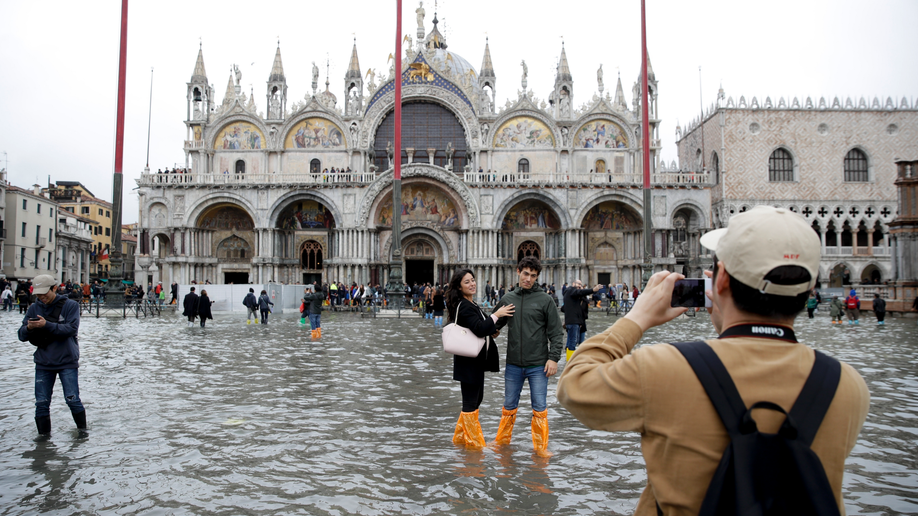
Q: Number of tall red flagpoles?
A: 3